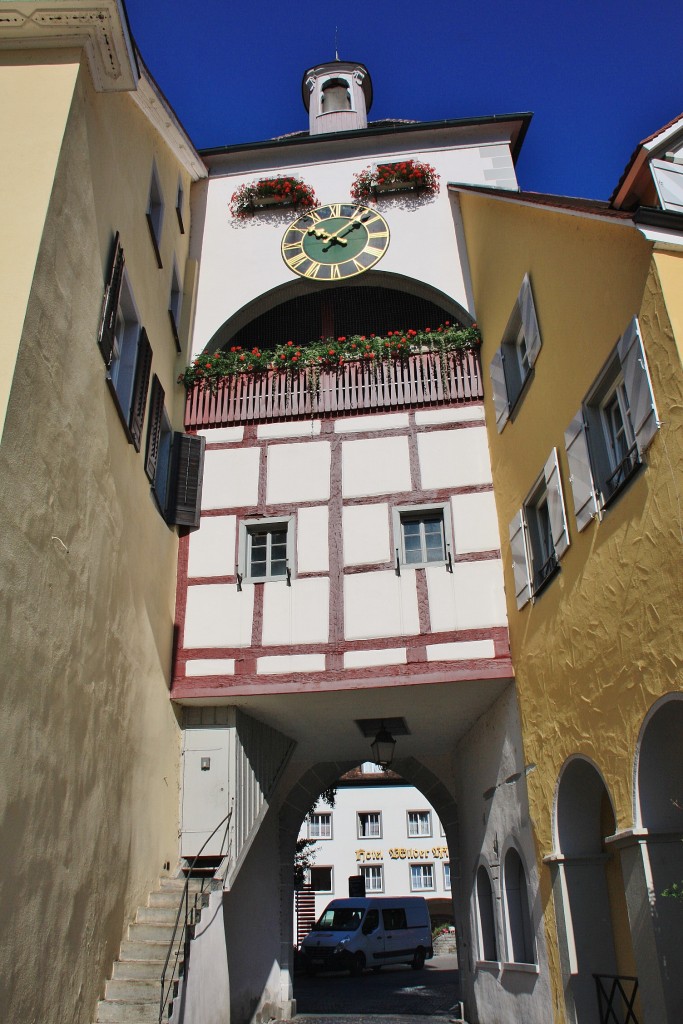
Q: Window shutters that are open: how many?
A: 10